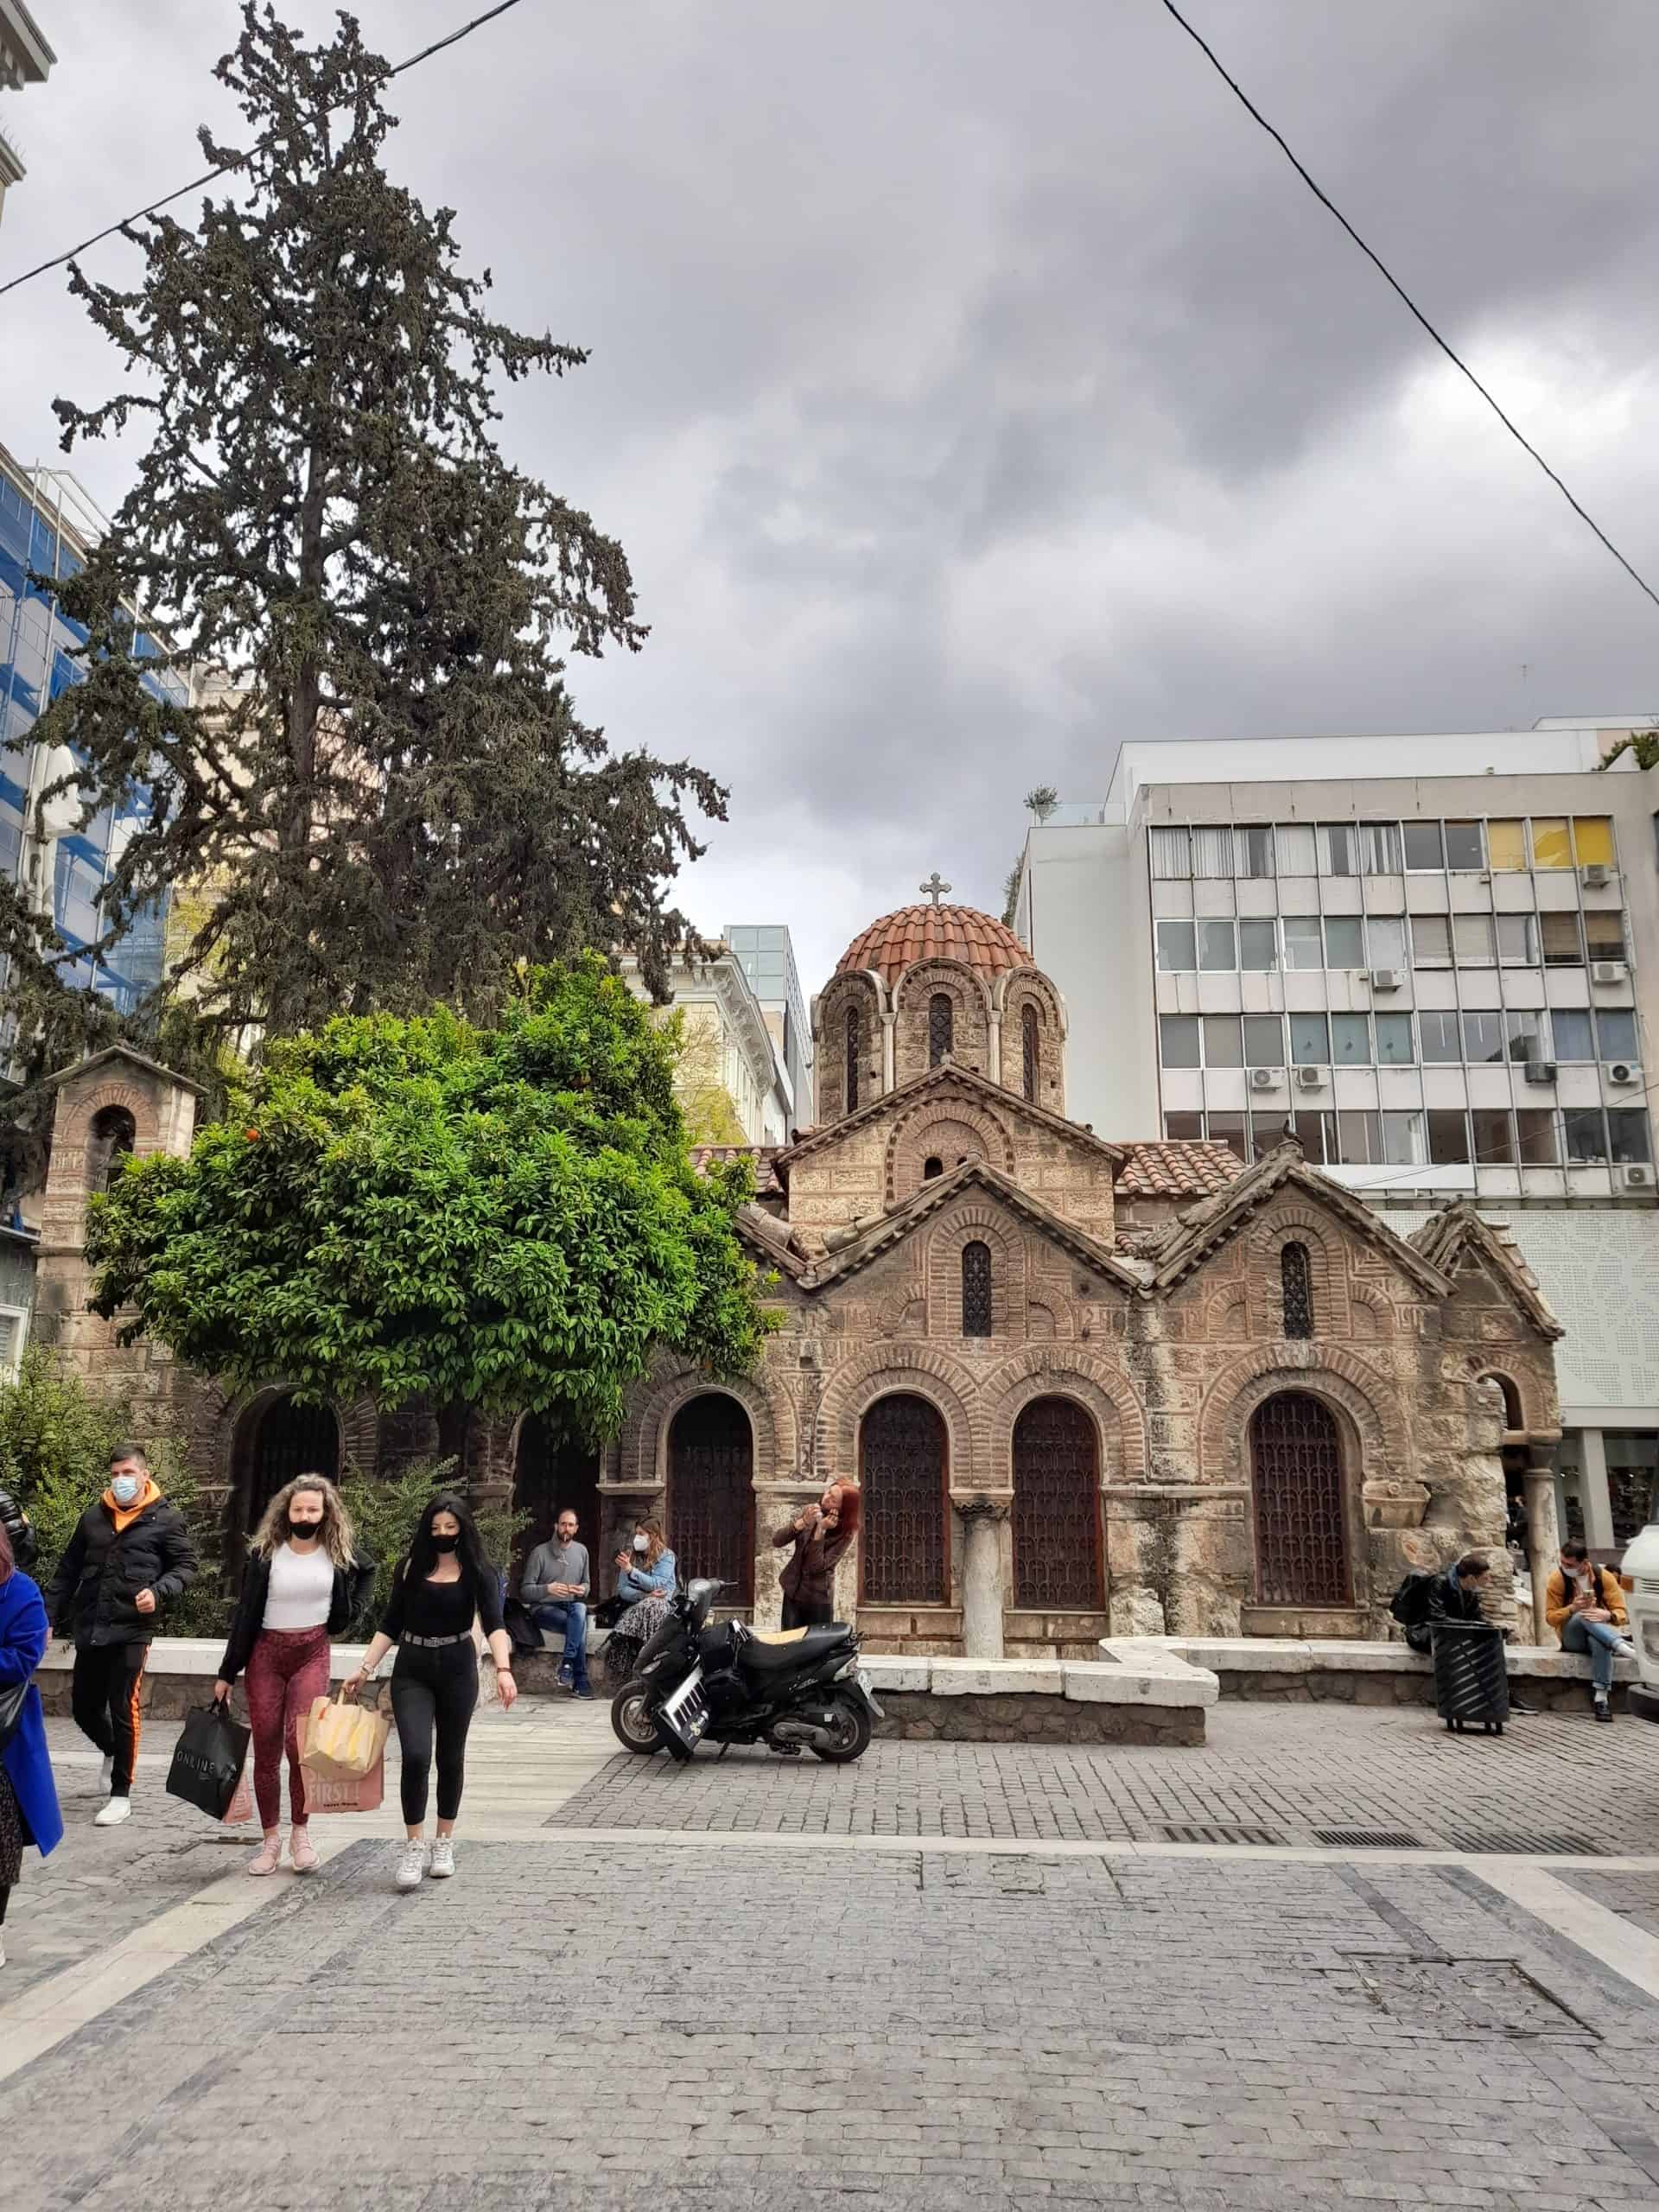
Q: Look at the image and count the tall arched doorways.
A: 6